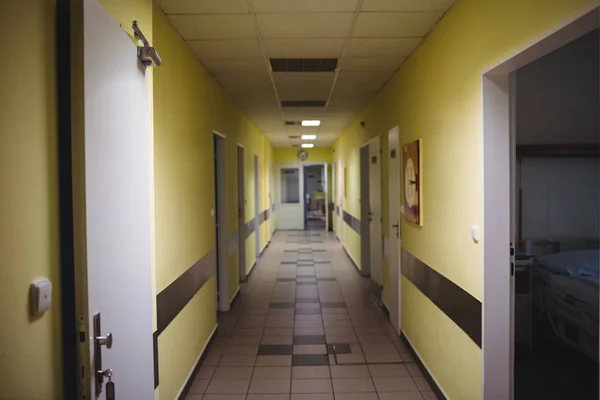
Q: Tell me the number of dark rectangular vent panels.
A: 2